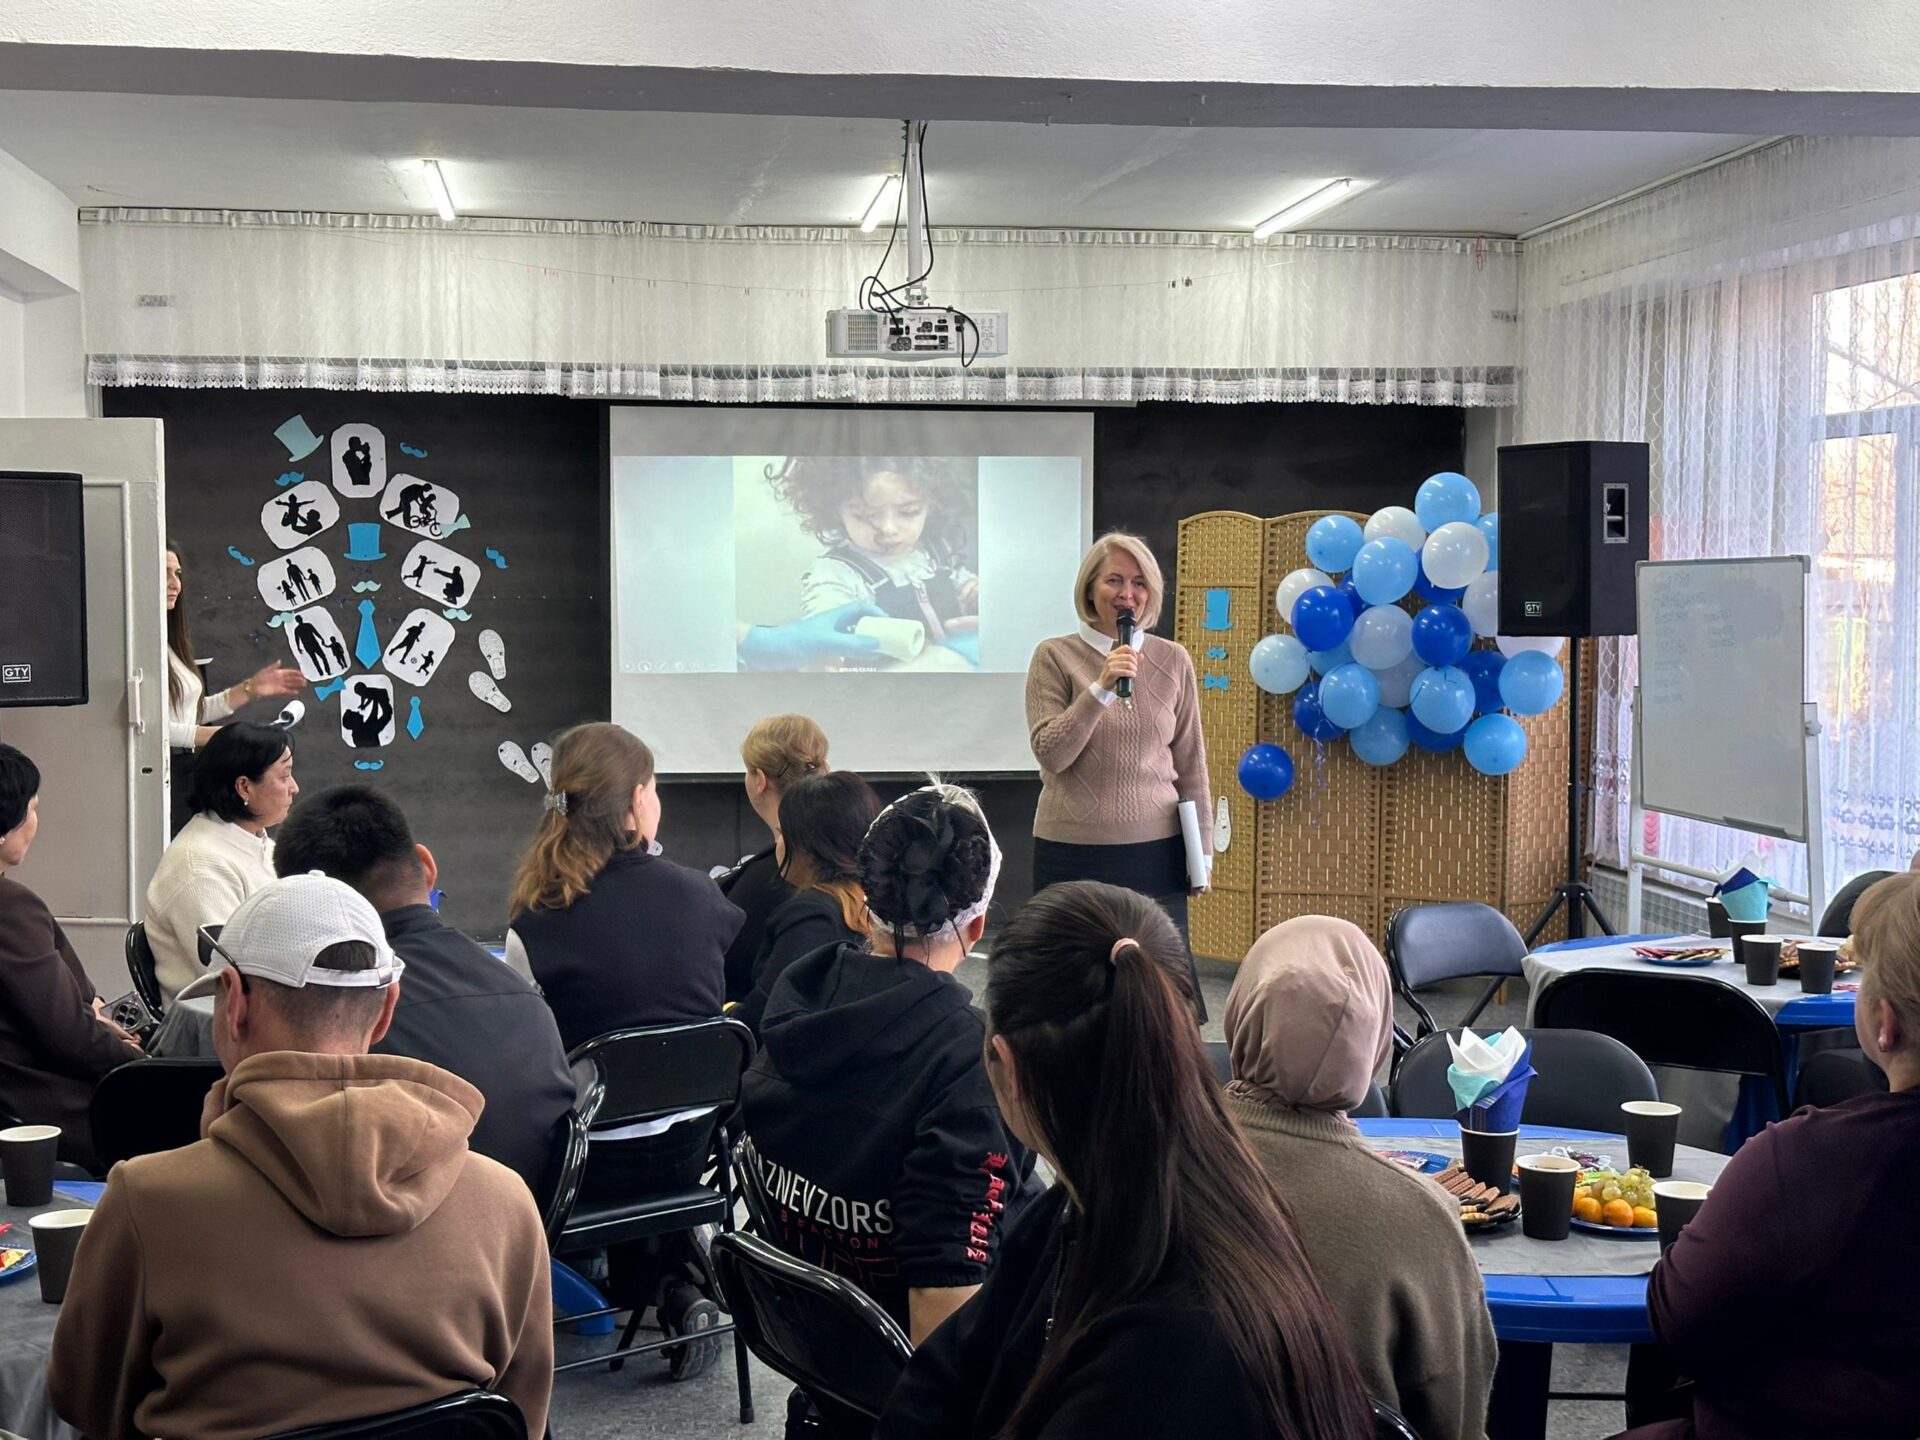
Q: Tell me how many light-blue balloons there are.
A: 11